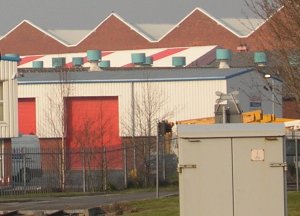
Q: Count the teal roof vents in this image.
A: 10